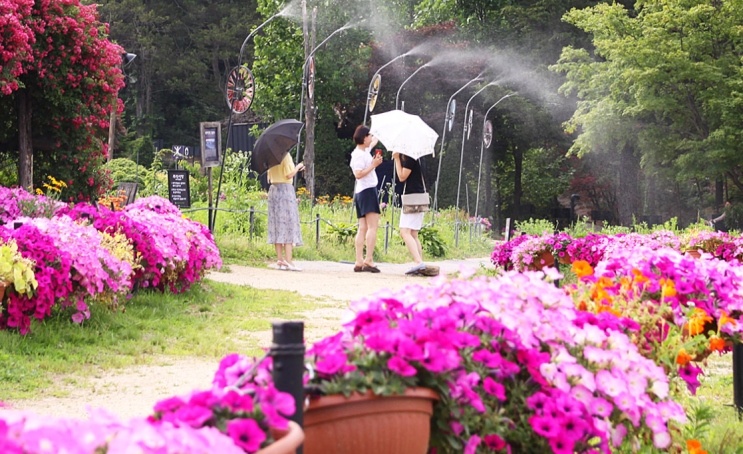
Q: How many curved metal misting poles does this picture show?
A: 7